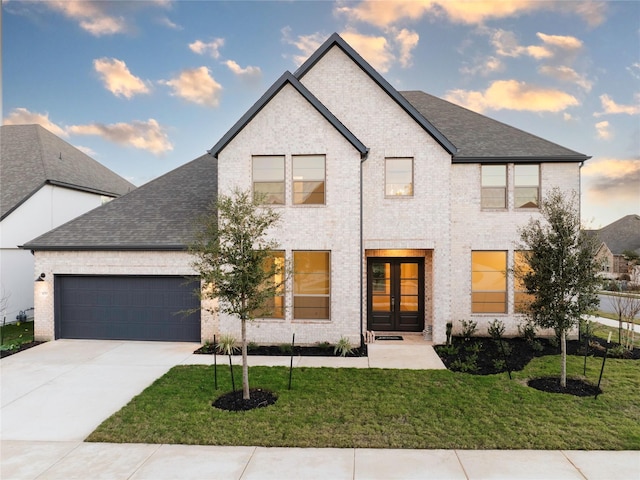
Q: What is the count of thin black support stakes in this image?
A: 6